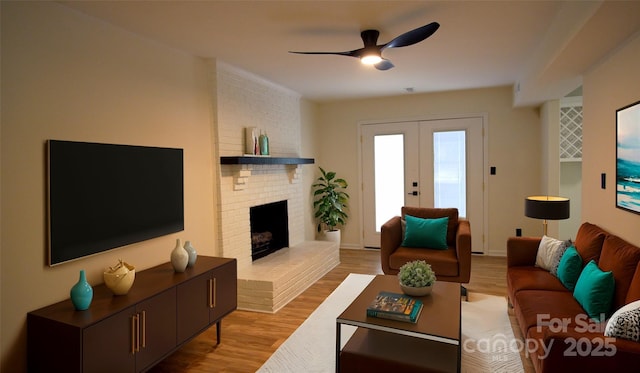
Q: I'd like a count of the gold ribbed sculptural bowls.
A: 1